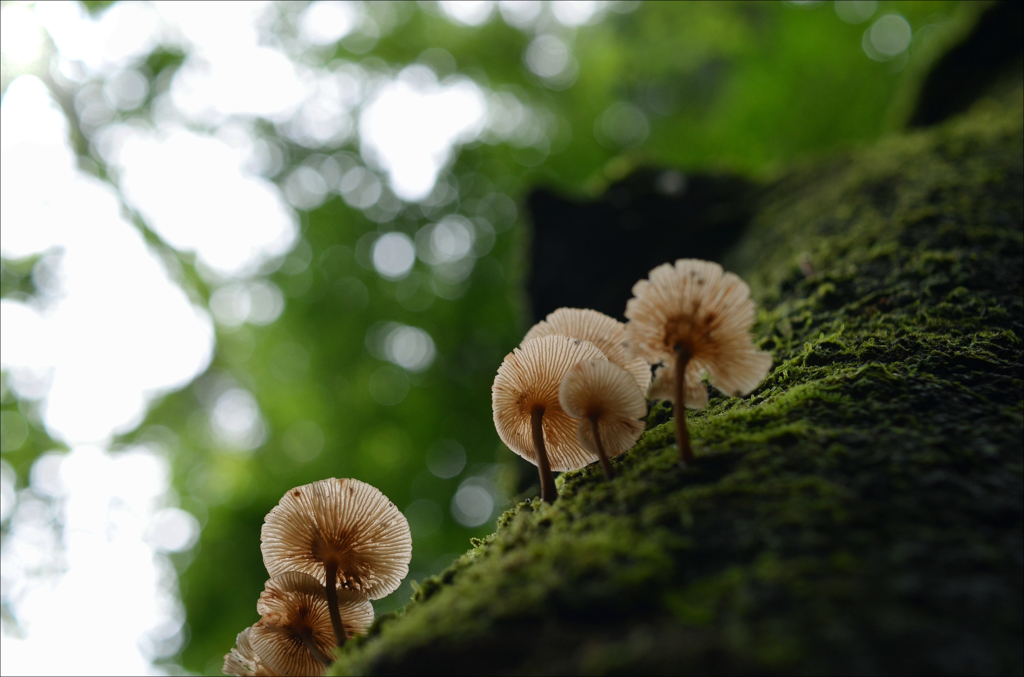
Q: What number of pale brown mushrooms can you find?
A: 7